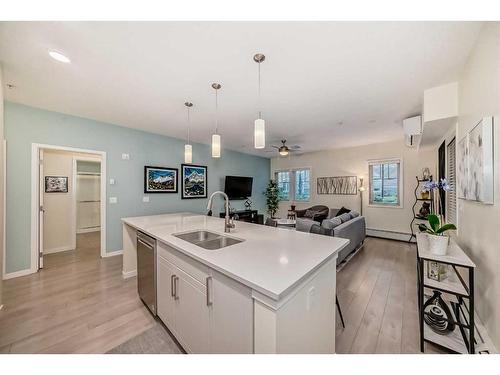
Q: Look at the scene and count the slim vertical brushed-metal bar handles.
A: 3